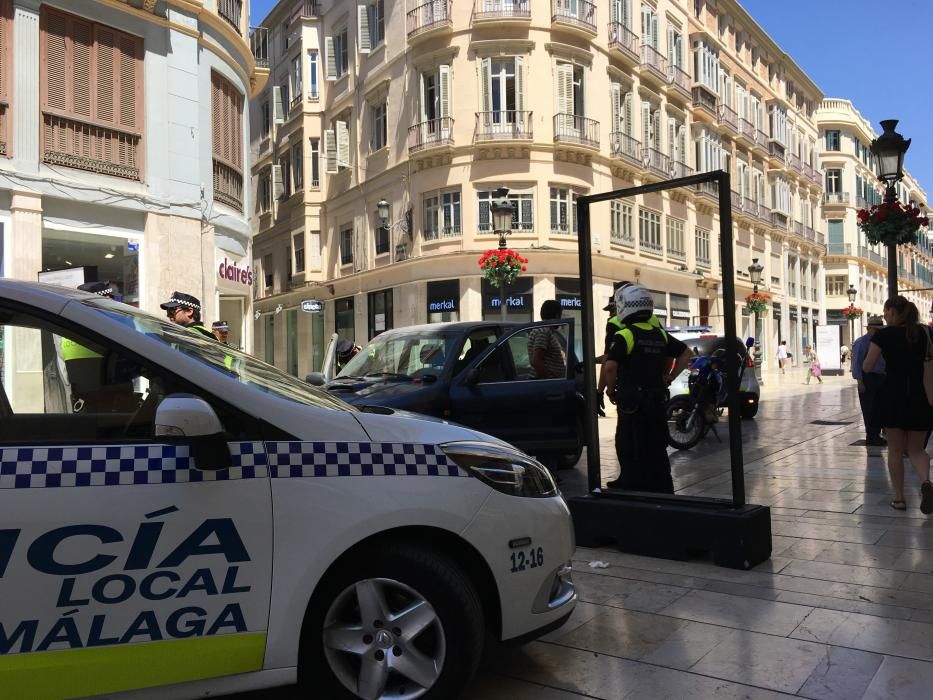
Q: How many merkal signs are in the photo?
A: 3